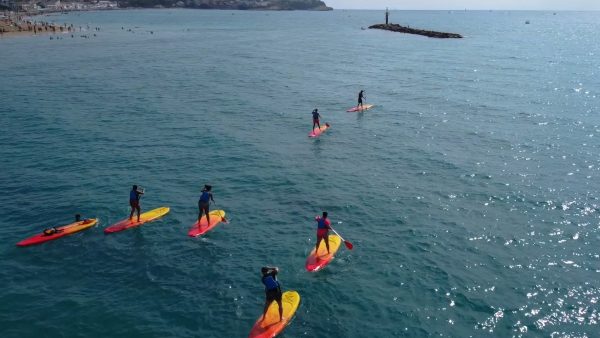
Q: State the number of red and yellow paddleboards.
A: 7